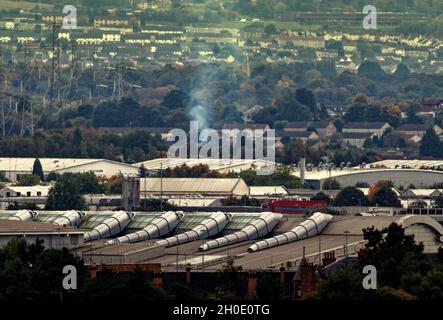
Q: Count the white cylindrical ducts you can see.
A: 7